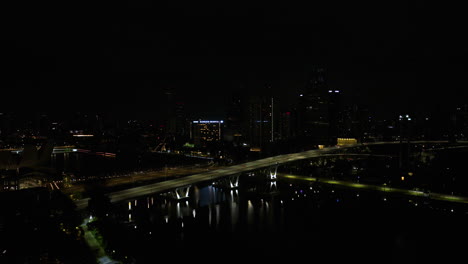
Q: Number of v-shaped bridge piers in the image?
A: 3